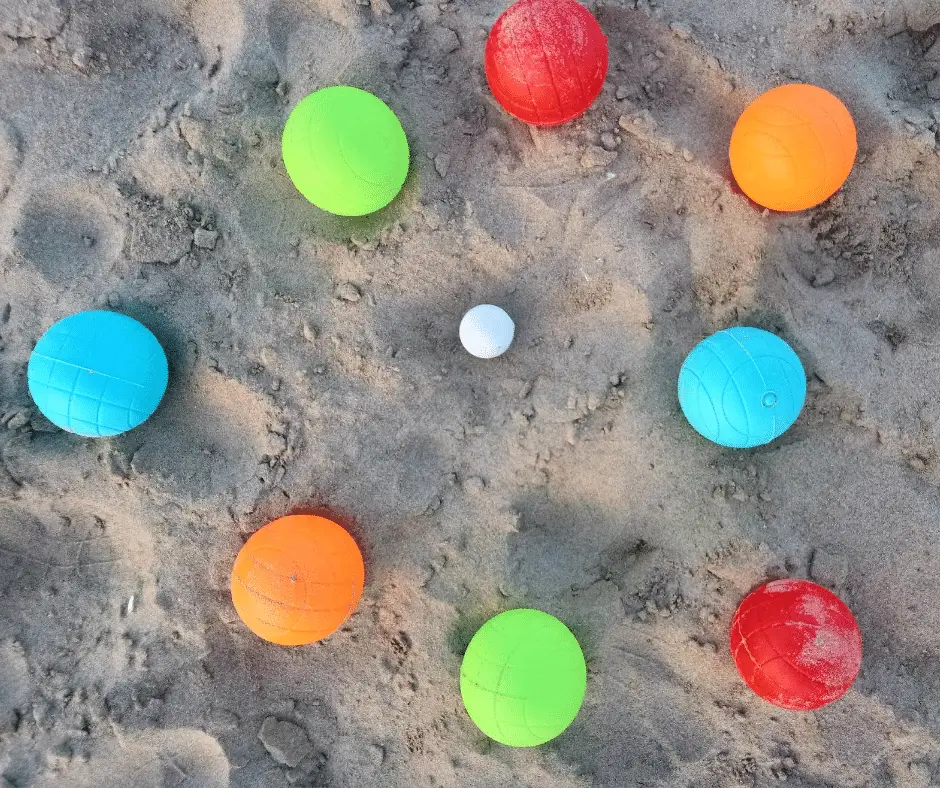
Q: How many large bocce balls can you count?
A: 8